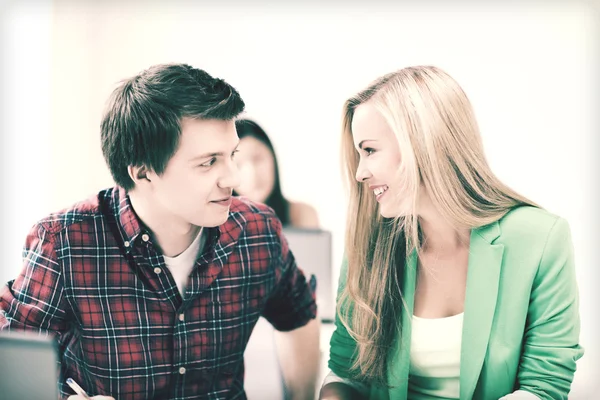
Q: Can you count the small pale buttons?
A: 5